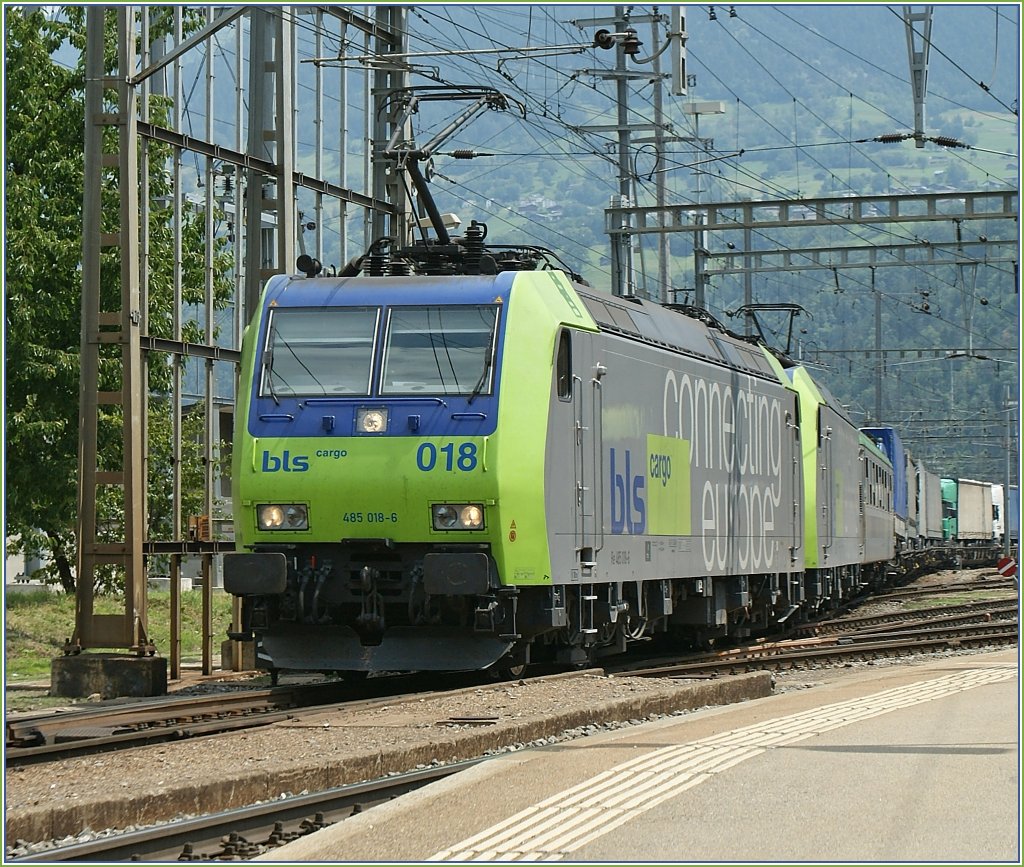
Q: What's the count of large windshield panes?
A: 2